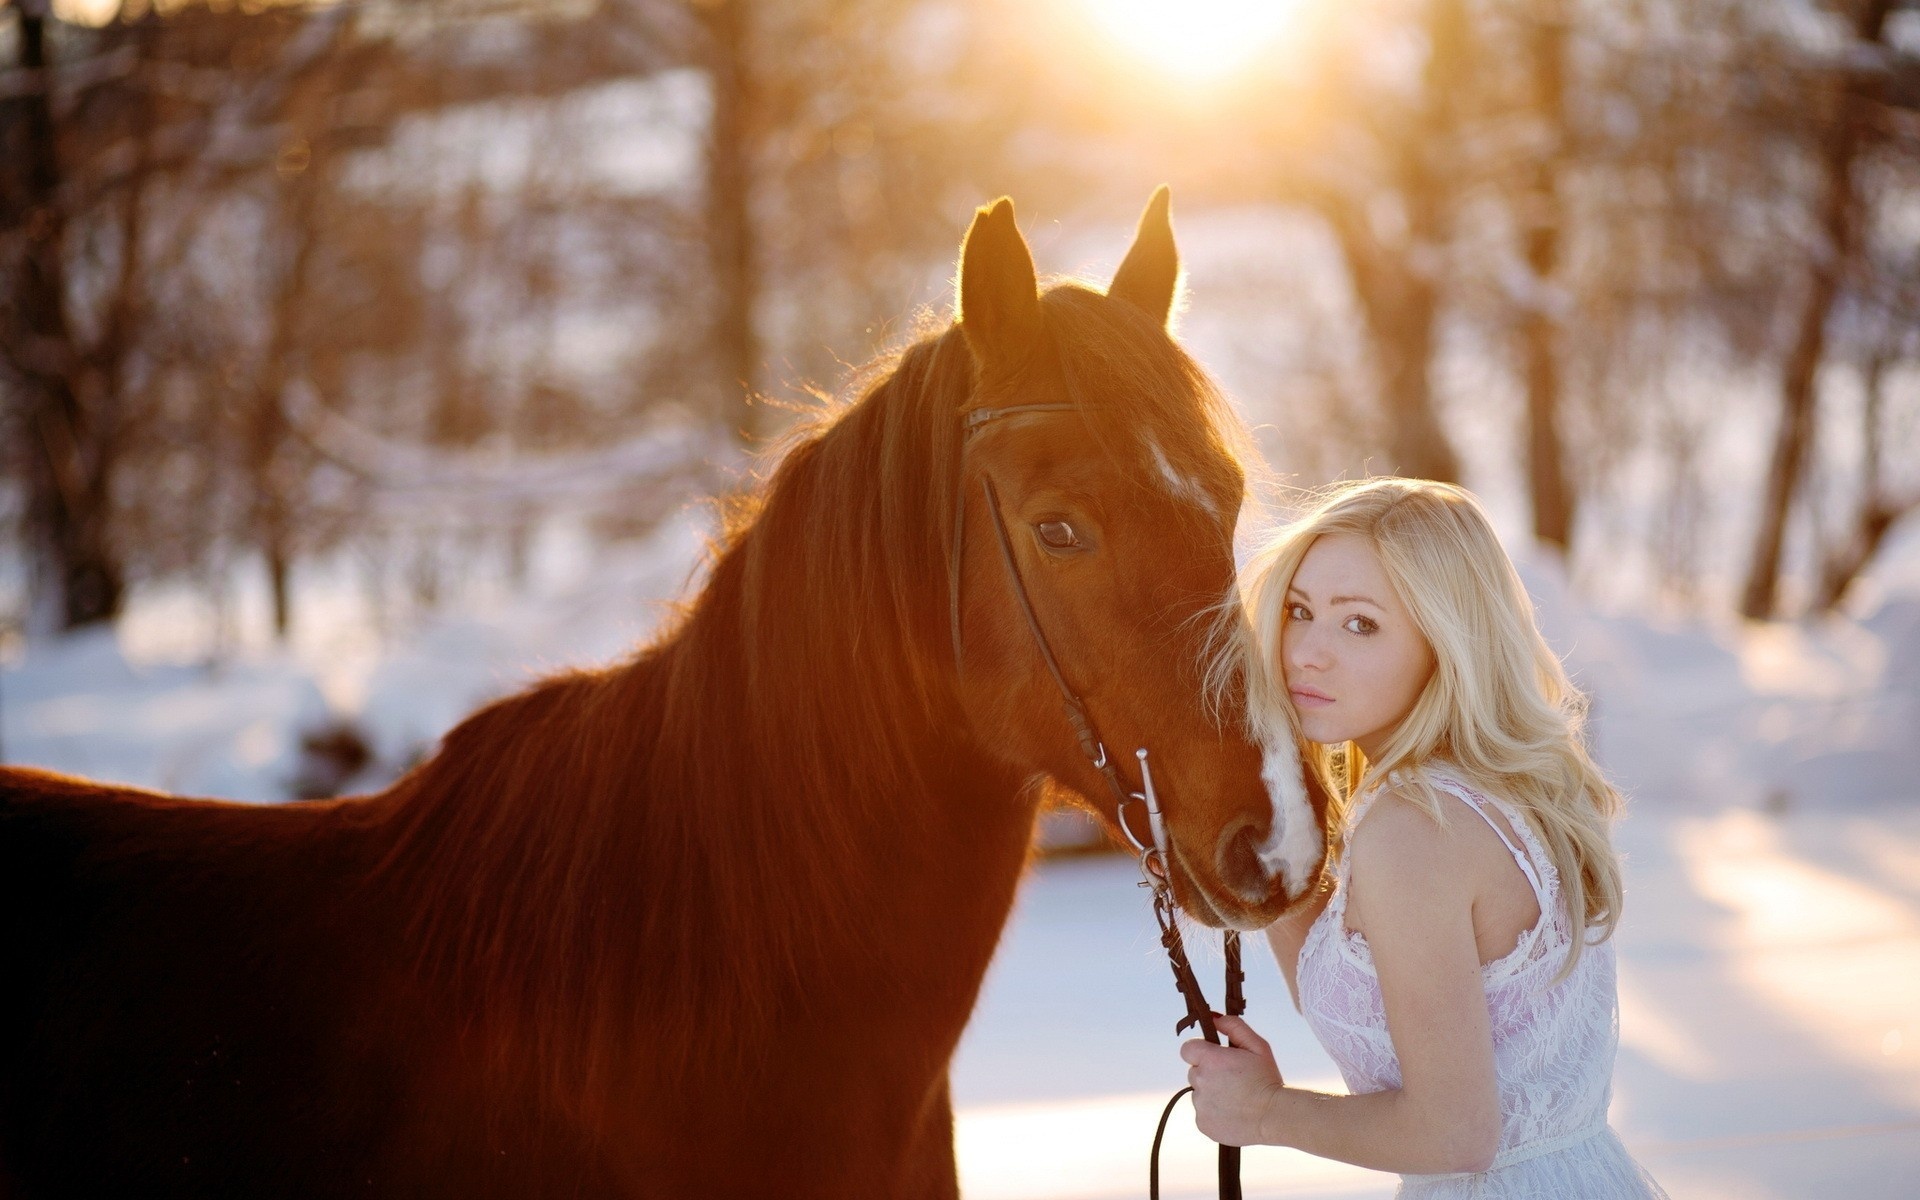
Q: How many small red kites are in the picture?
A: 0